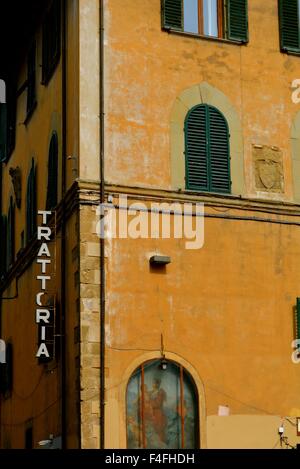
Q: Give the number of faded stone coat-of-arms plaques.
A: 1